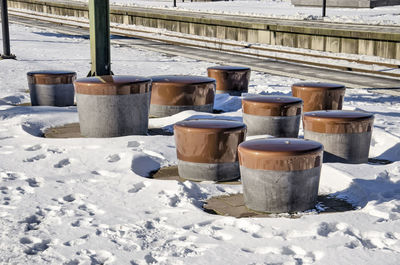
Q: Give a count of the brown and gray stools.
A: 9